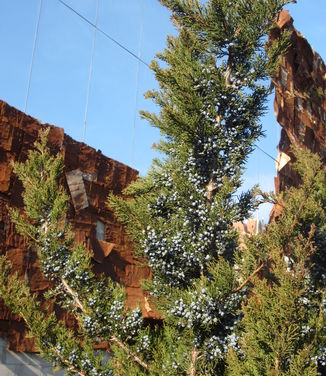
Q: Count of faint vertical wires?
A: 3